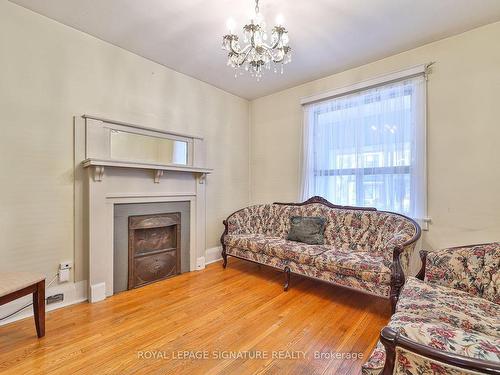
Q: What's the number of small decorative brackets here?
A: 3